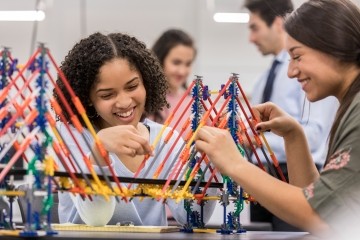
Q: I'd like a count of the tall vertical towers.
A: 4